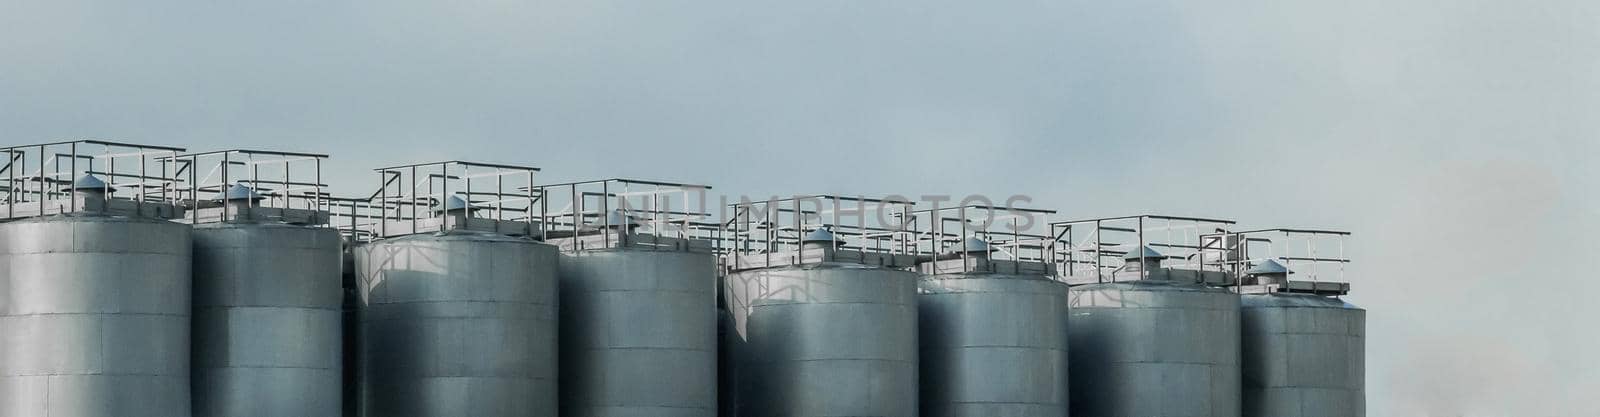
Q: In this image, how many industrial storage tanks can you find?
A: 8